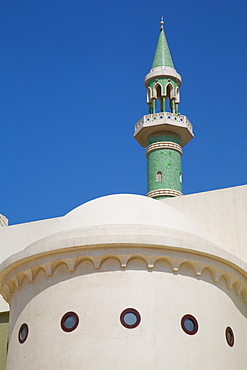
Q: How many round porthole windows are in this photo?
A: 5